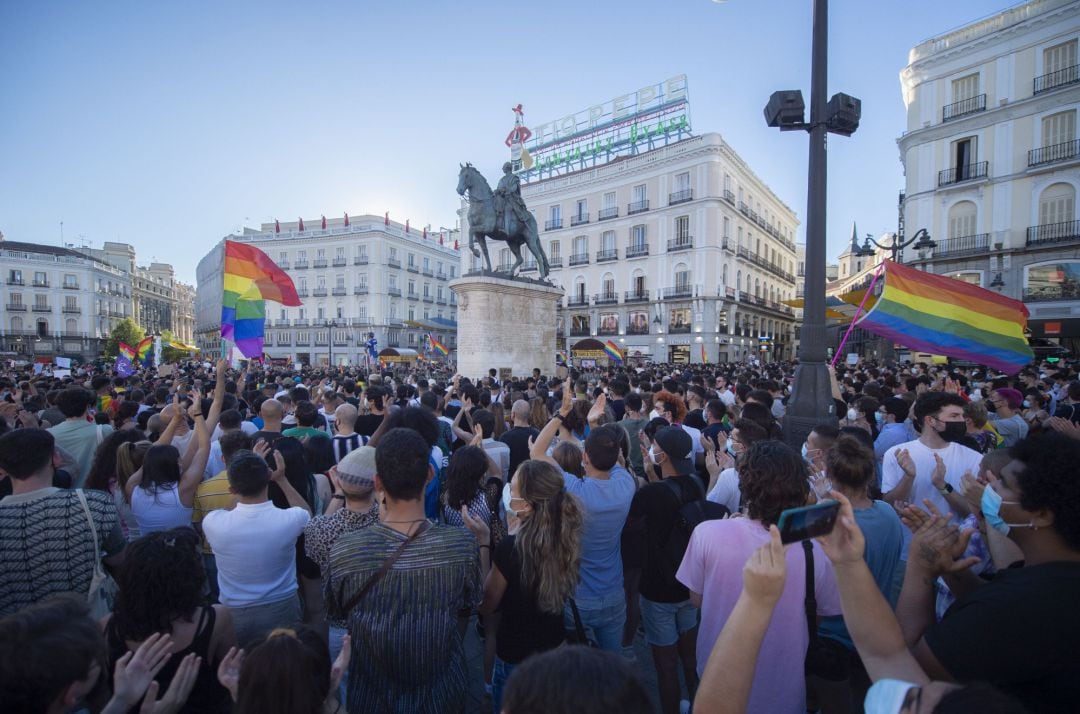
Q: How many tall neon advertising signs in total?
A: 1